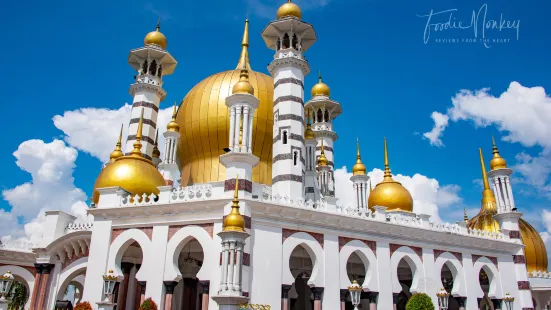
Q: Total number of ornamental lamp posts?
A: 5